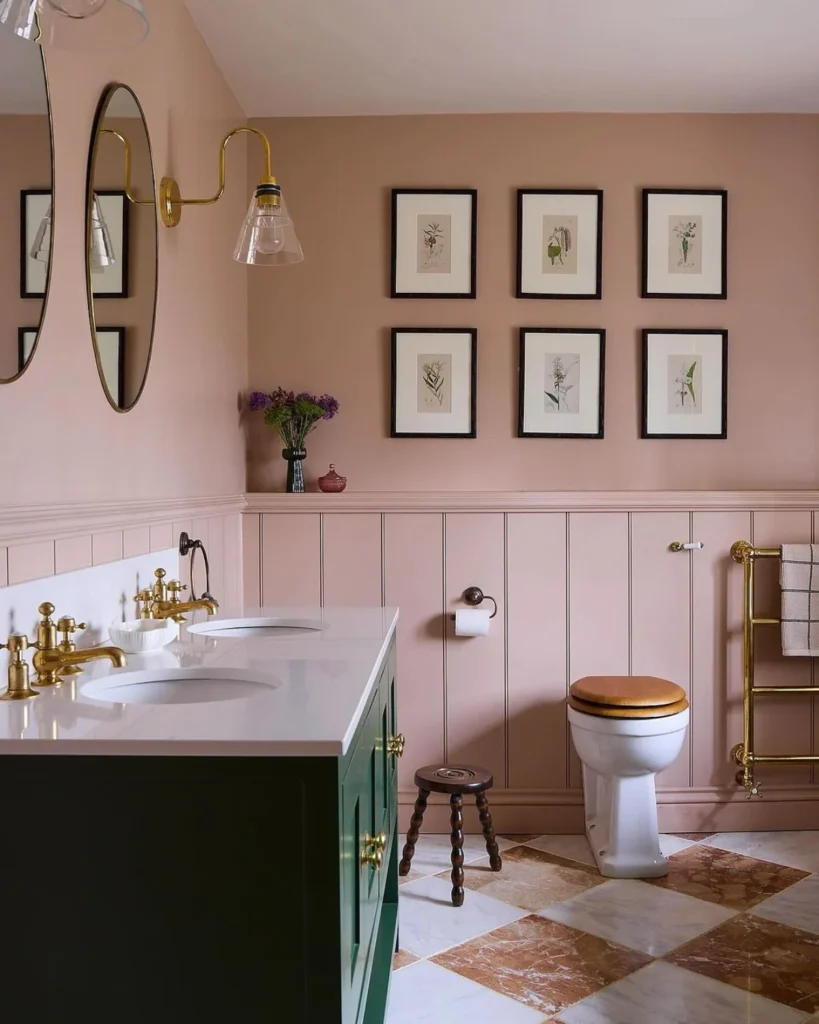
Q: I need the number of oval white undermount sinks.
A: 2